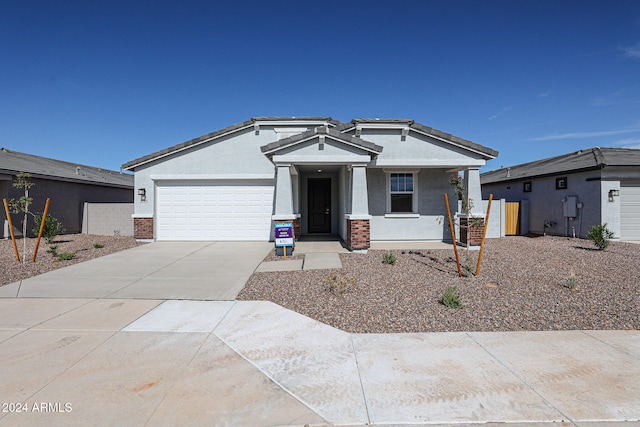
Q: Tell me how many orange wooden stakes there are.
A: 4